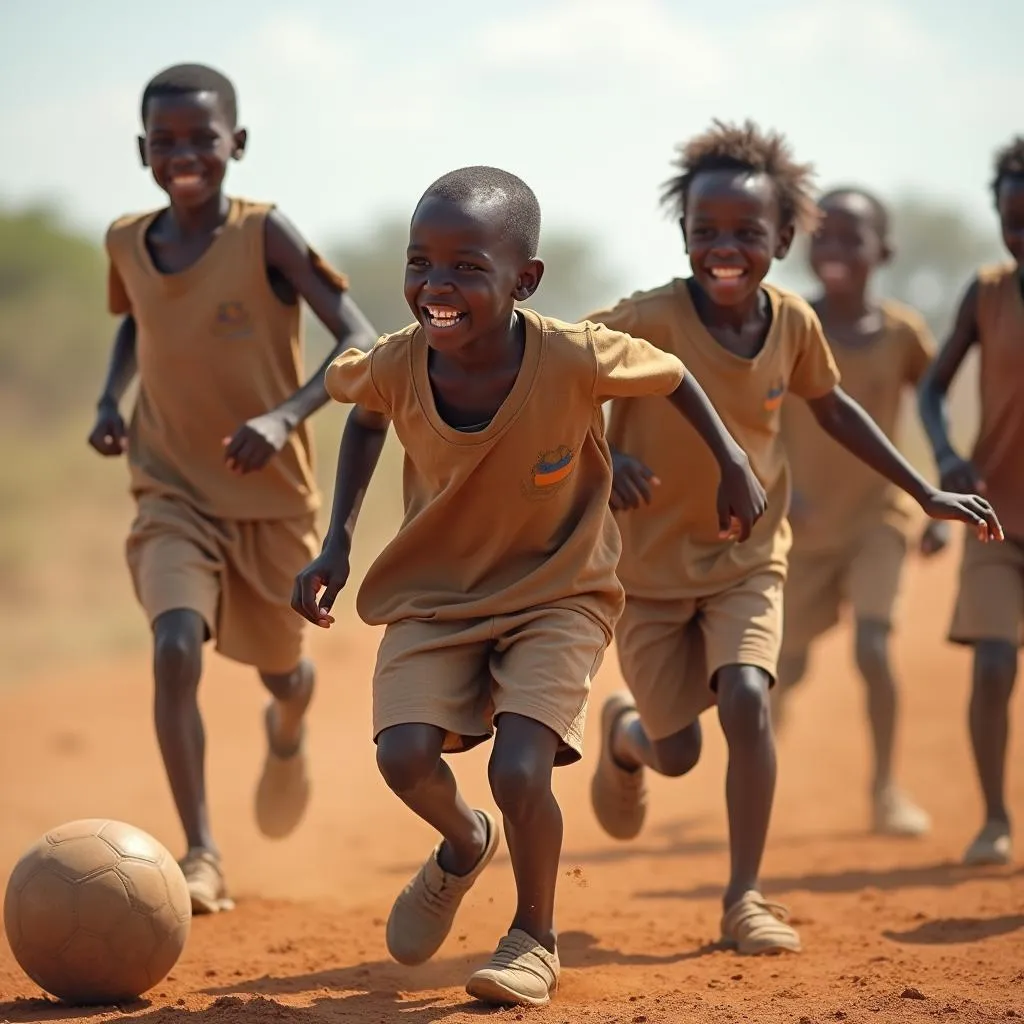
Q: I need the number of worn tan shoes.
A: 8